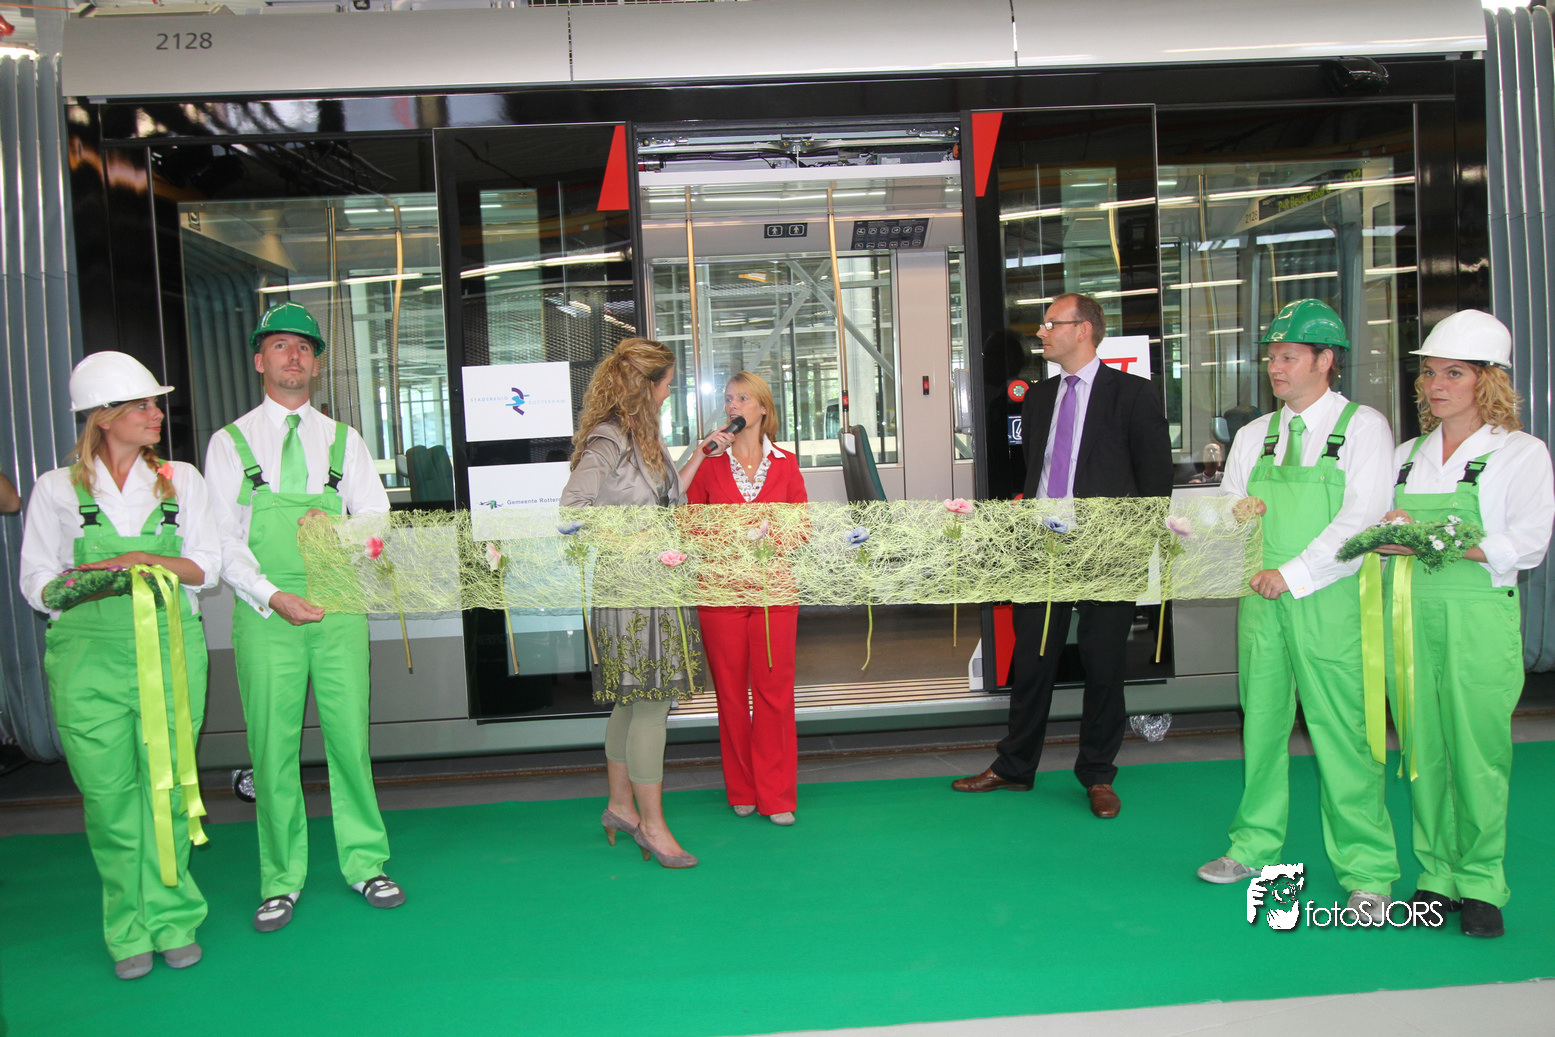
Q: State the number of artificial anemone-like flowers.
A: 9